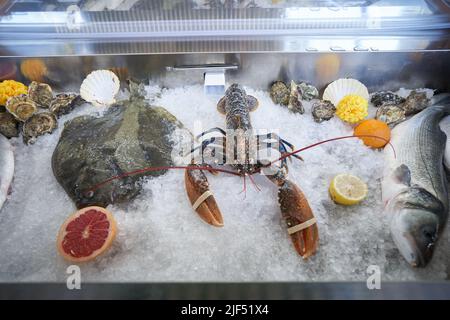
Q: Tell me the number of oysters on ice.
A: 12